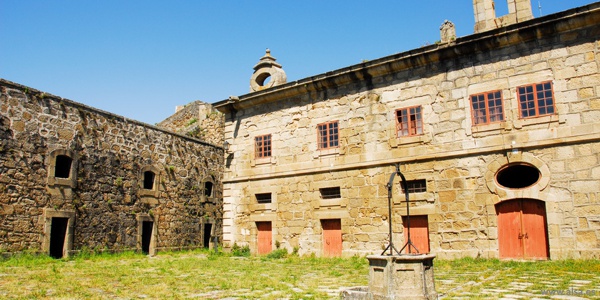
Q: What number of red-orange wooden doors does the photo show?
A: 4